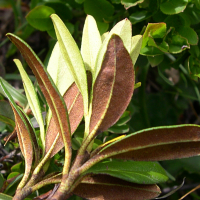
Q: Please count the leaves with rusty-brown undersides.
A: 6